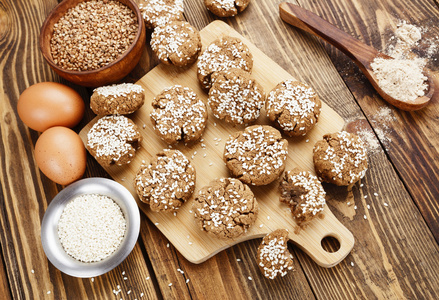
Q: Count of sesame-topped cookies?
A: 15